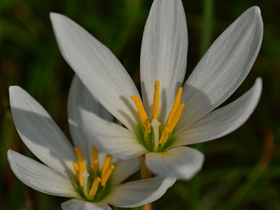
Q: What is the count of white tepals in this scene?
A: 12